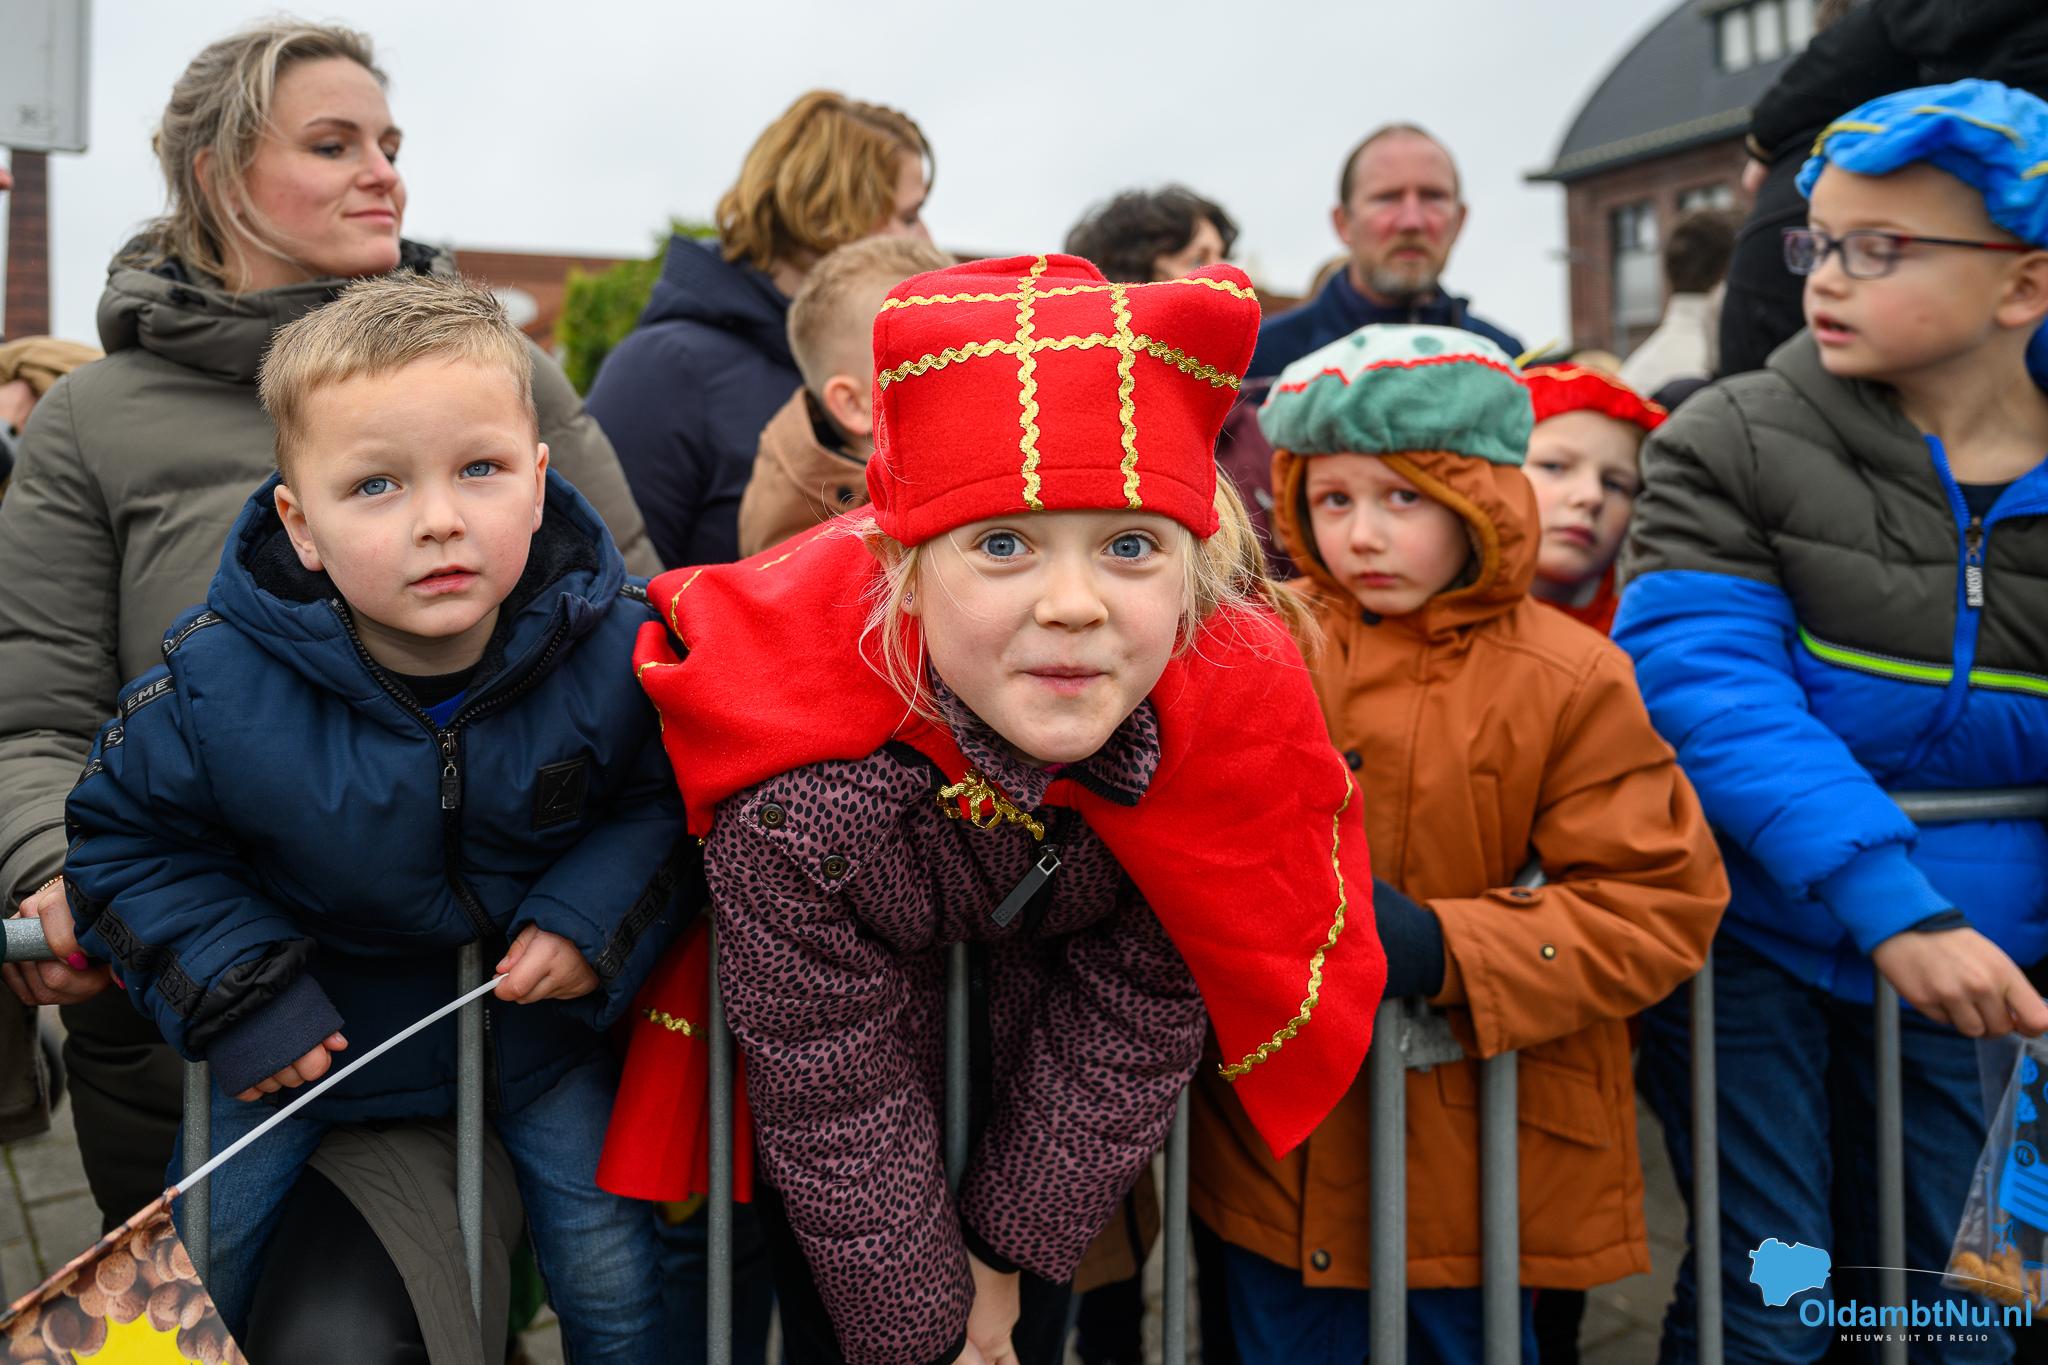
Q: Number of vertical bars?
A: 9